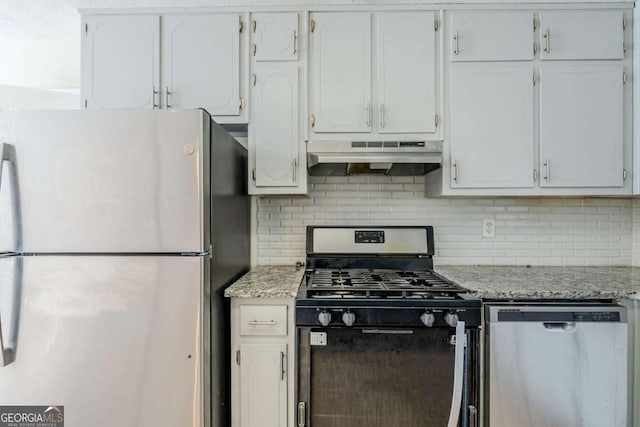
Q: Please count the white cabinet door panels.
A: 11